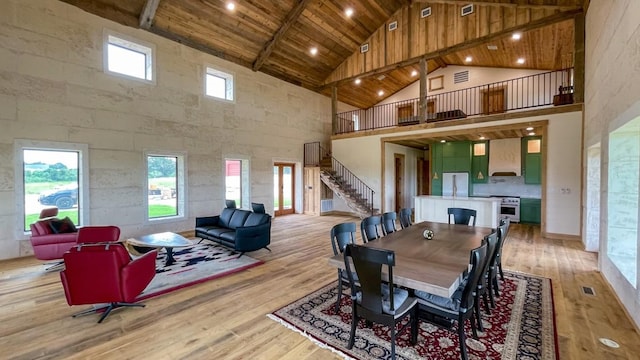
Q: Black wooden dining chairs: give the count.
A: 10